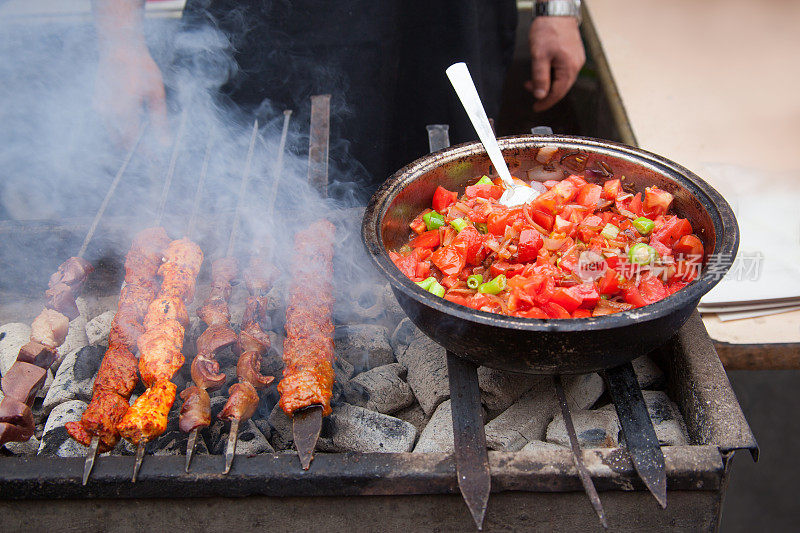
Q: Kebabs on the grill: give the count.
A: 6